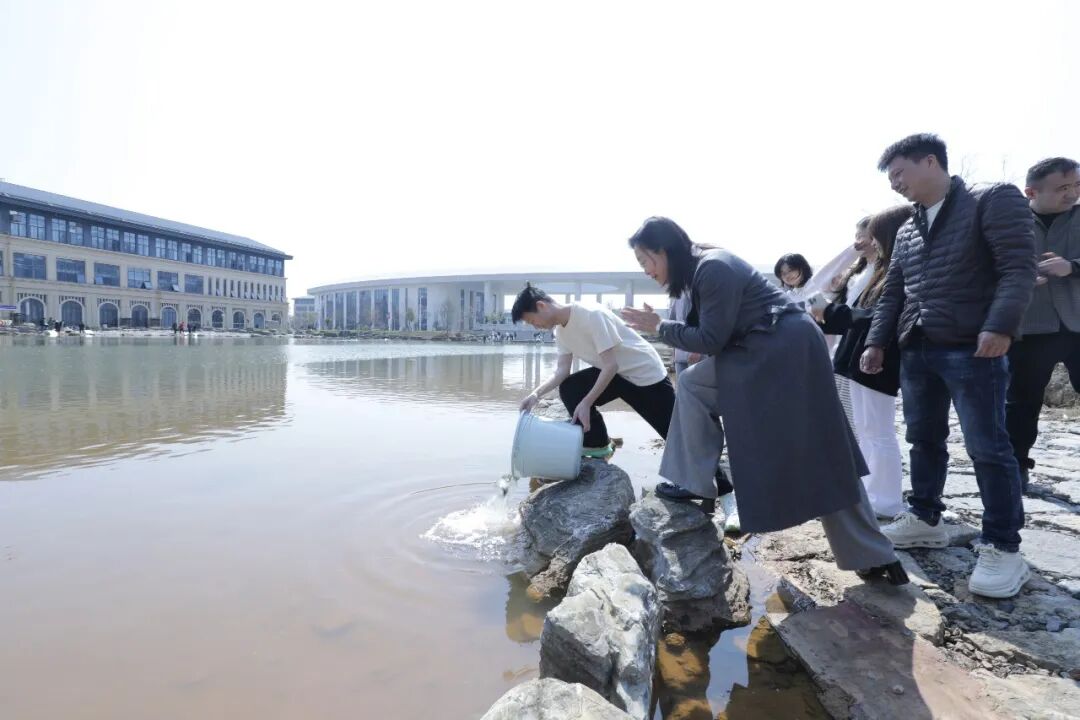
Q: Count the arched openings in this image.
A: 10